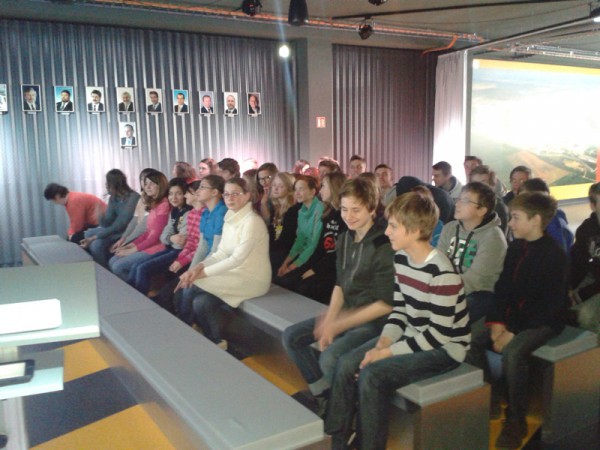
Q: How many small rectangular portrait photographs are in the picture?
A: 11